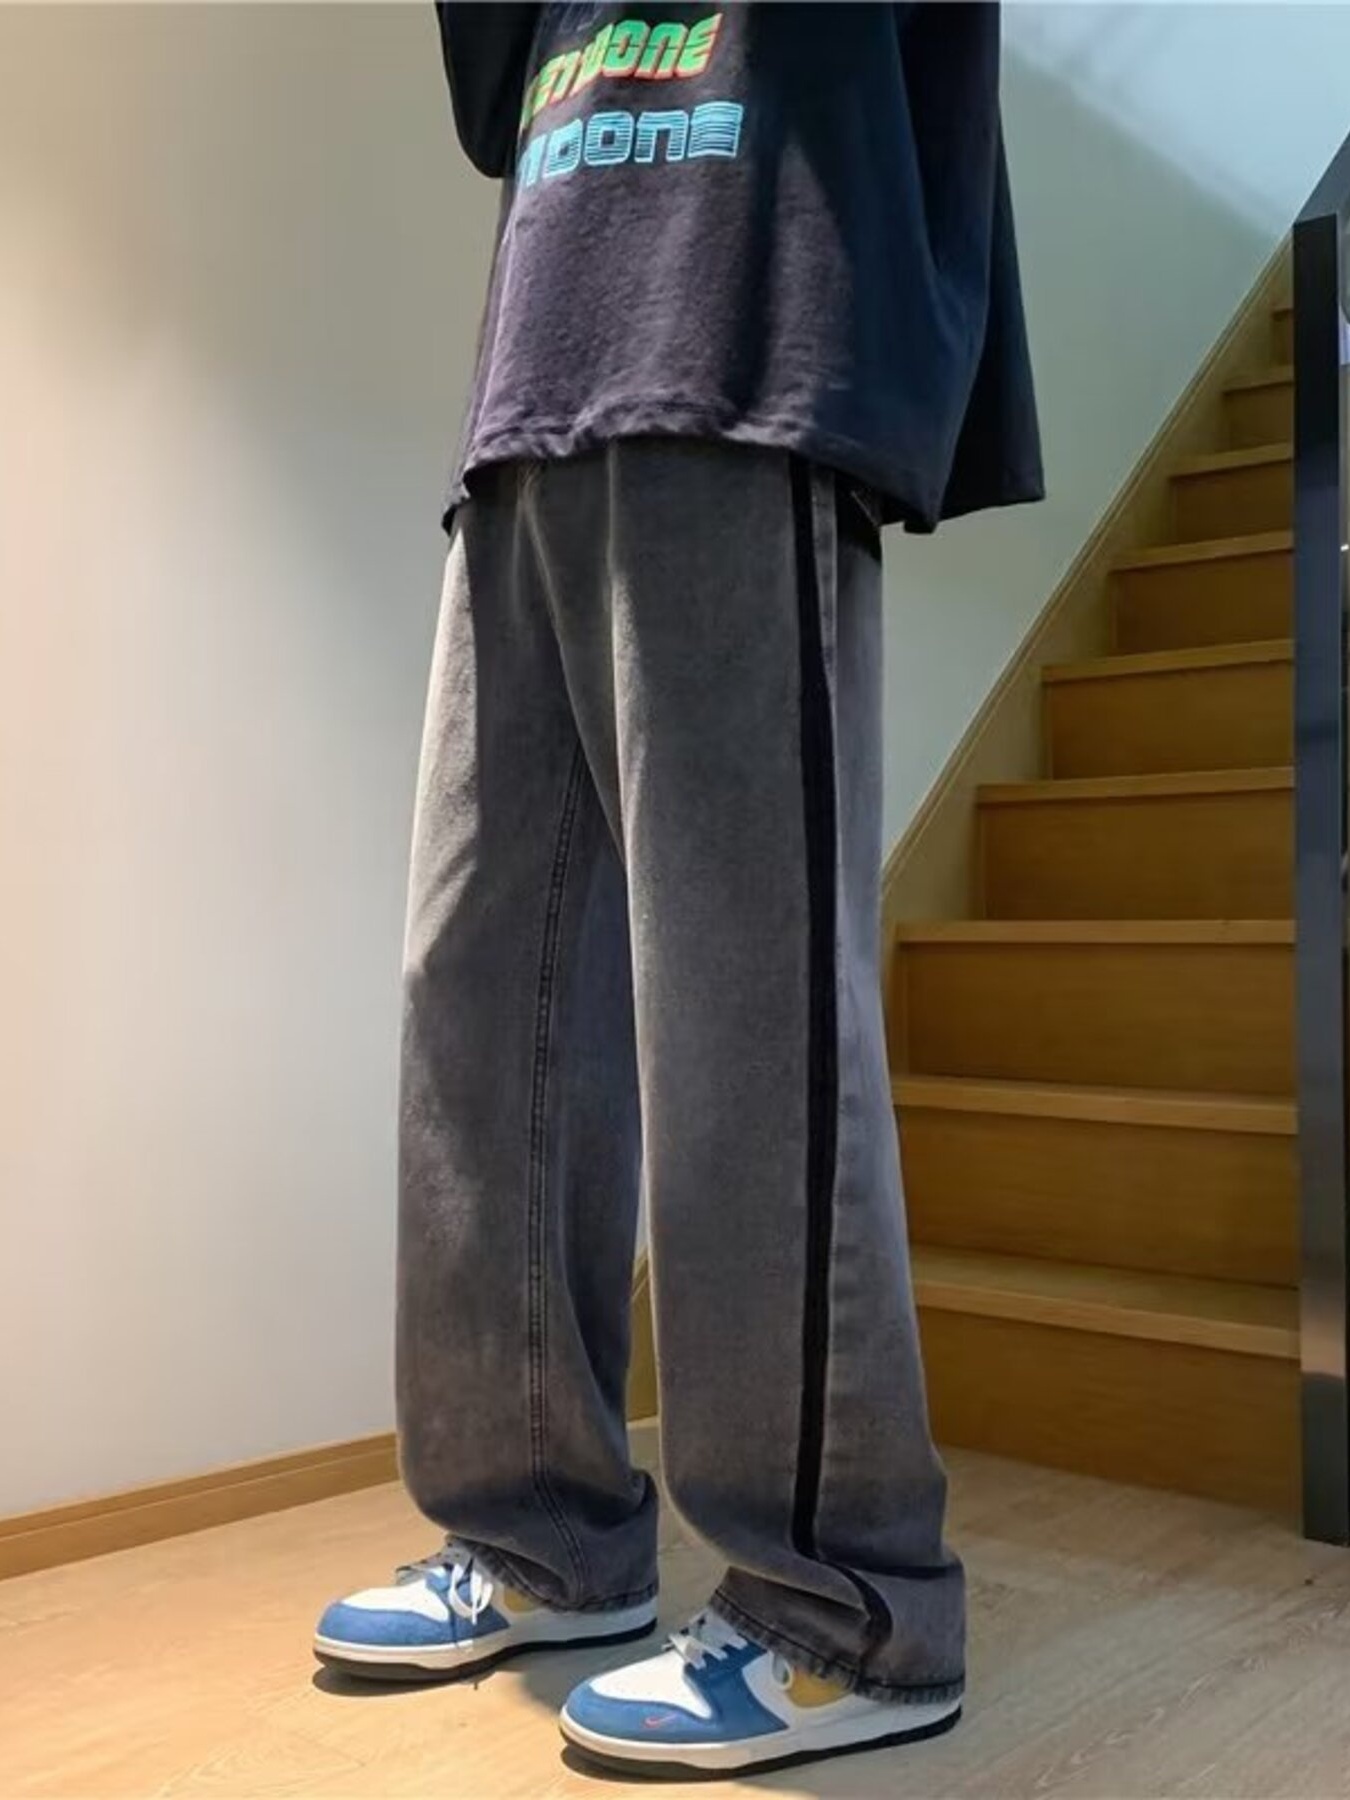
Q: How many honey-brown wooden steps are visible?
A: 9